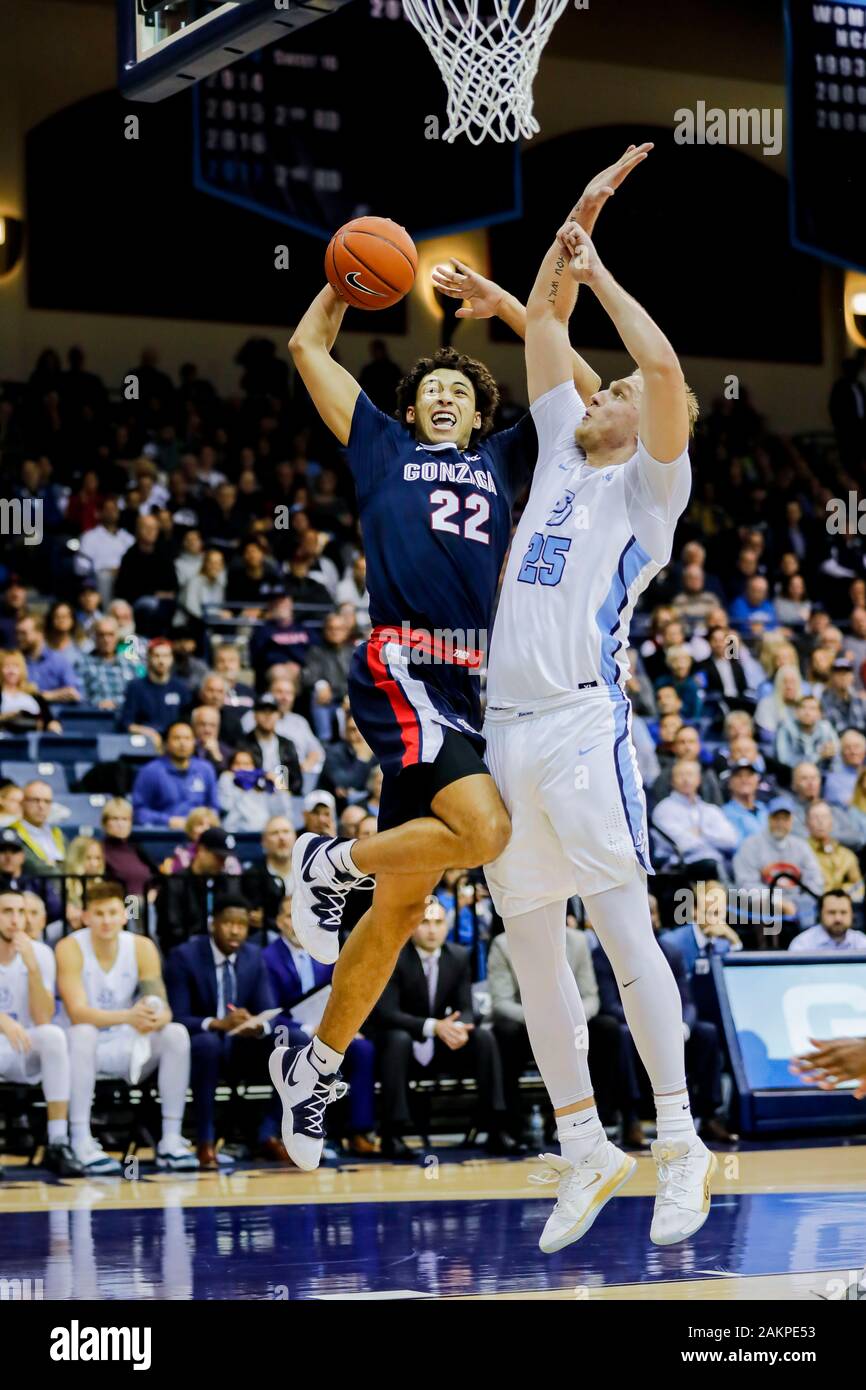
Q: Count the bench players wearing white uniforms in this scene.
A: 2